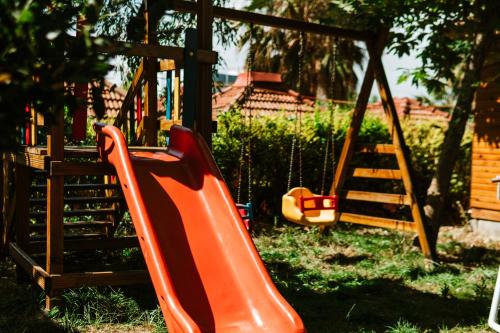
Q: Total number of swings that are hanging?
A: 2